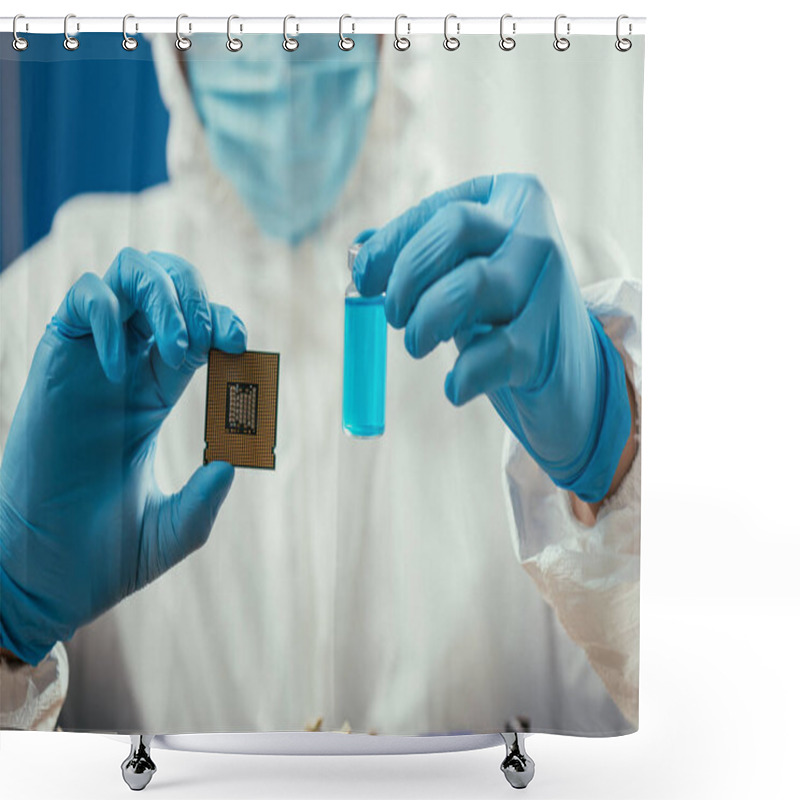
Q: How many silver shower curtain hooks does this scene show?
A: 12